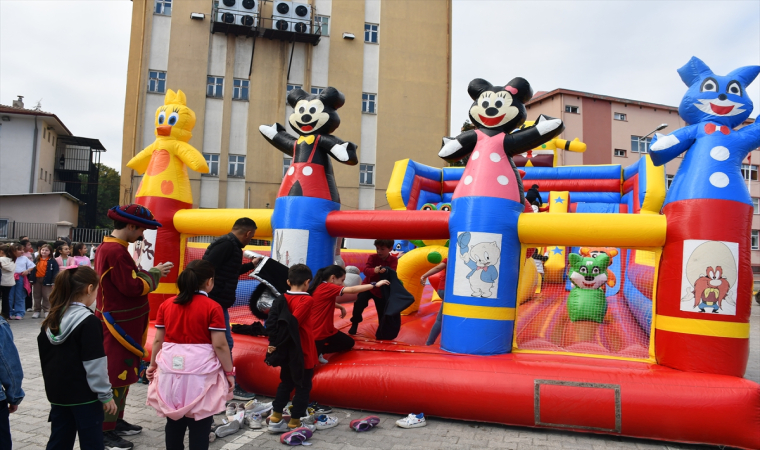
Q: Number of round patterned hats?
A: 1